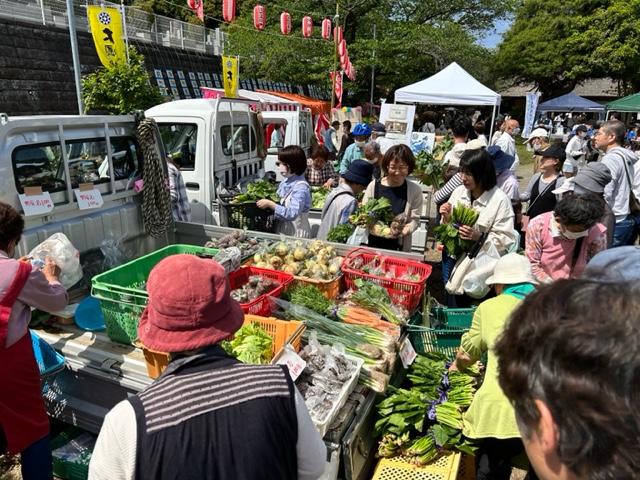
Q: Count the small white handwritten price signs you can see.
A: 4